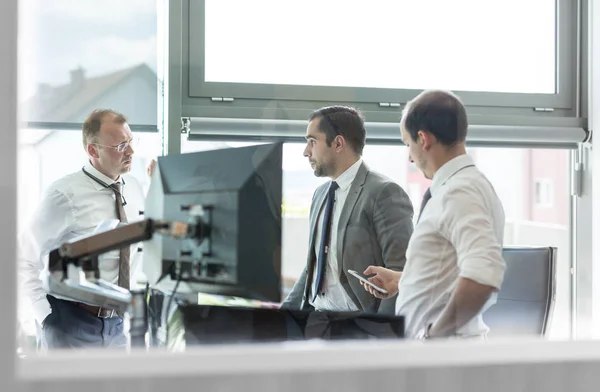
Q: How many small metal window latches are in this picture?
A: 3